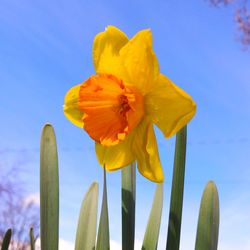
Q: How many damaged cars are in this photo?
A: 0